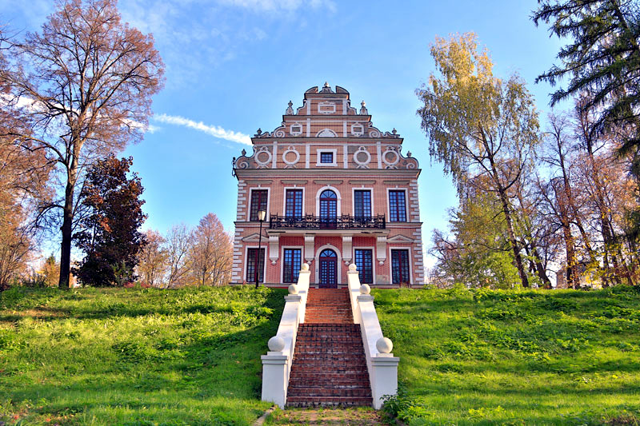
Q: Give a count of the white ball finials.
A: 6